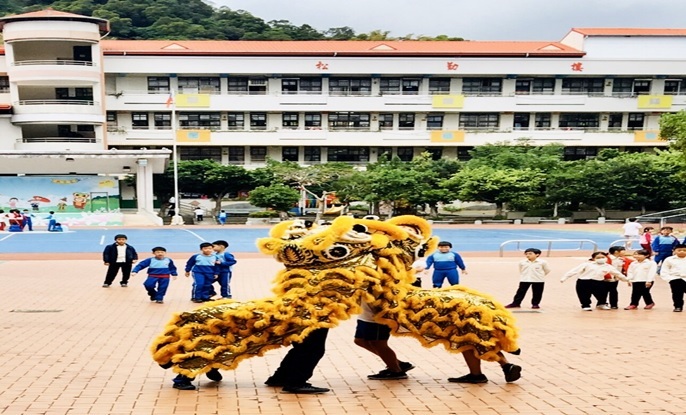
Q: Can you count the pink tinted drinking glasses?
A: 0